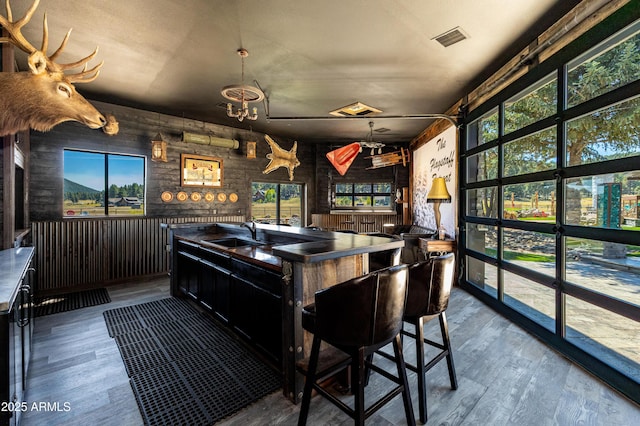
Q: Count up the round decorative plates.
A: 6